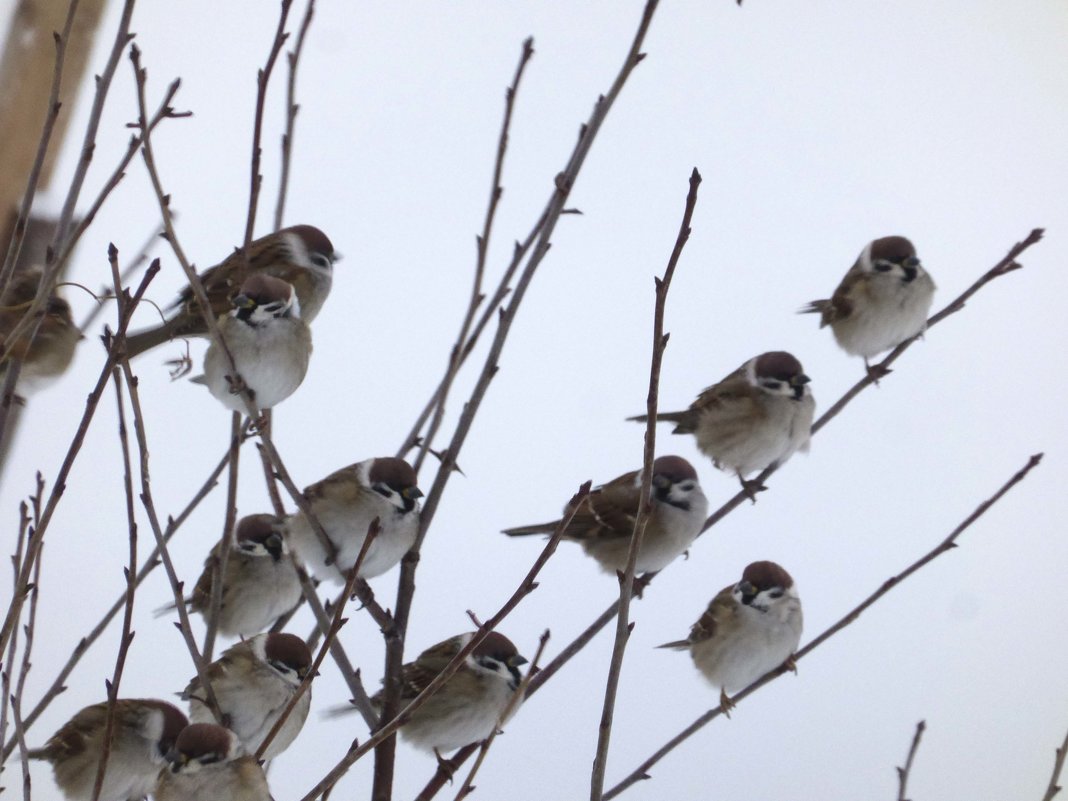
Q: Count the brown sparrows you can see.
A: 13